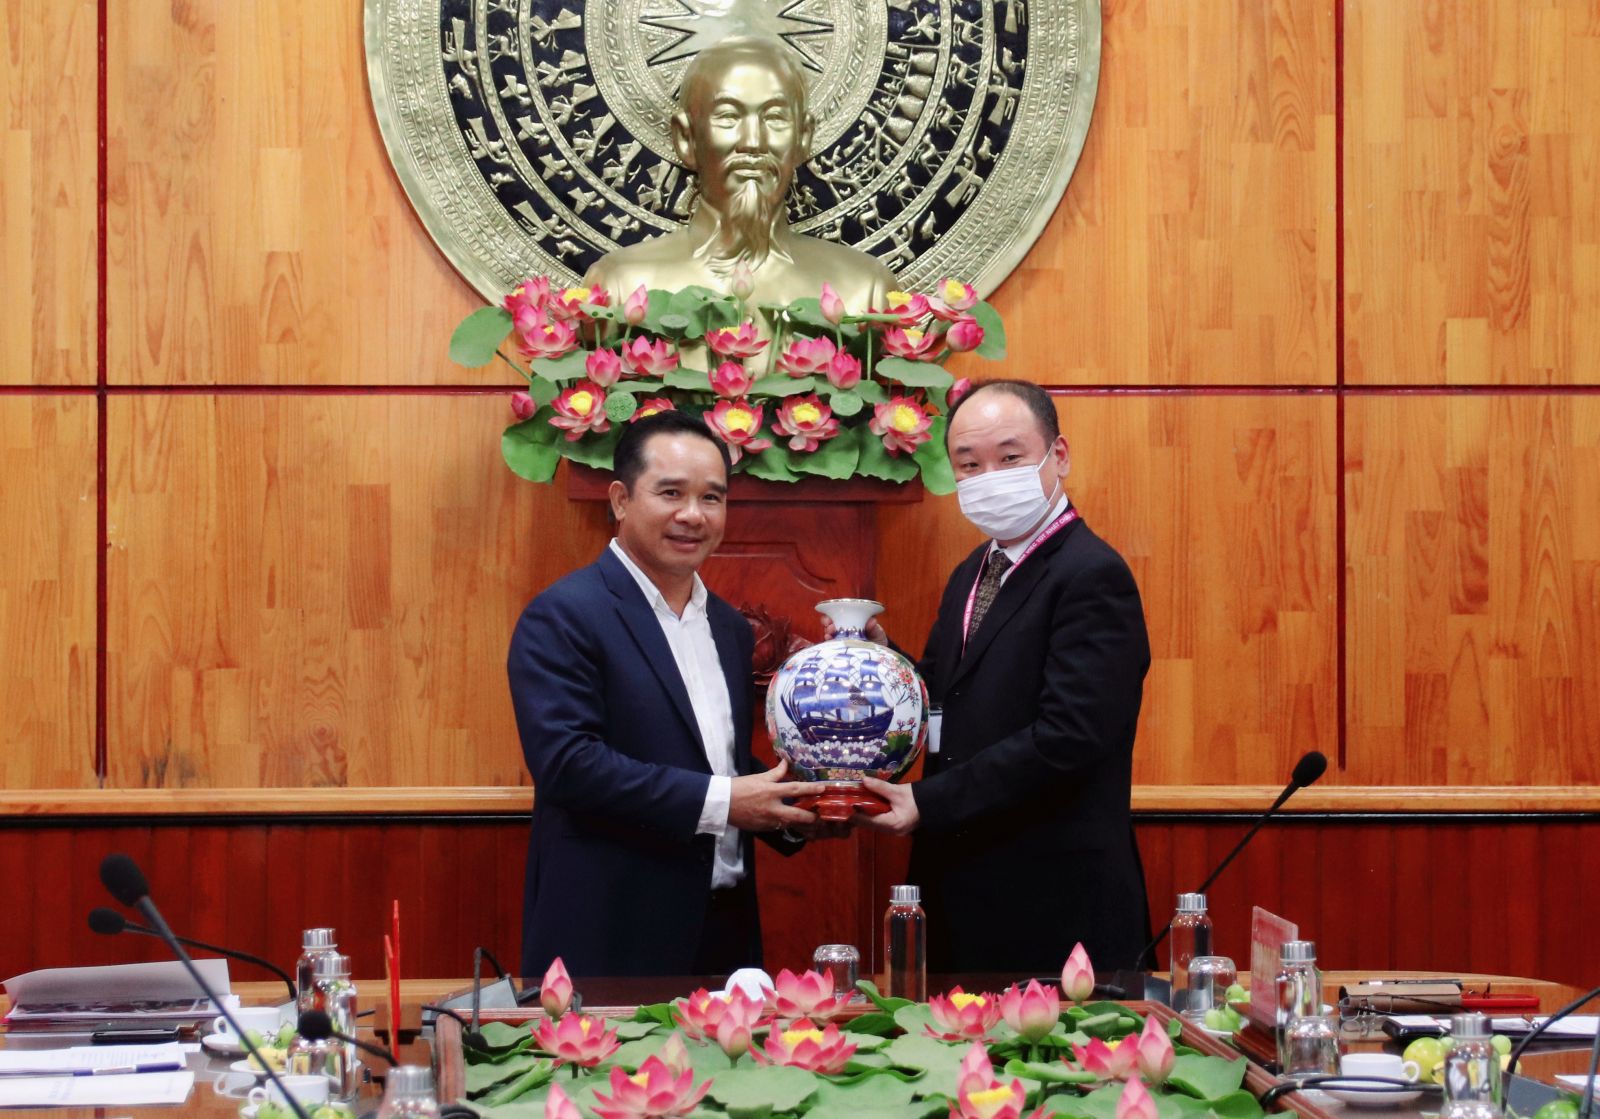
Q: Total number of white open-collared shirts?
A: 1